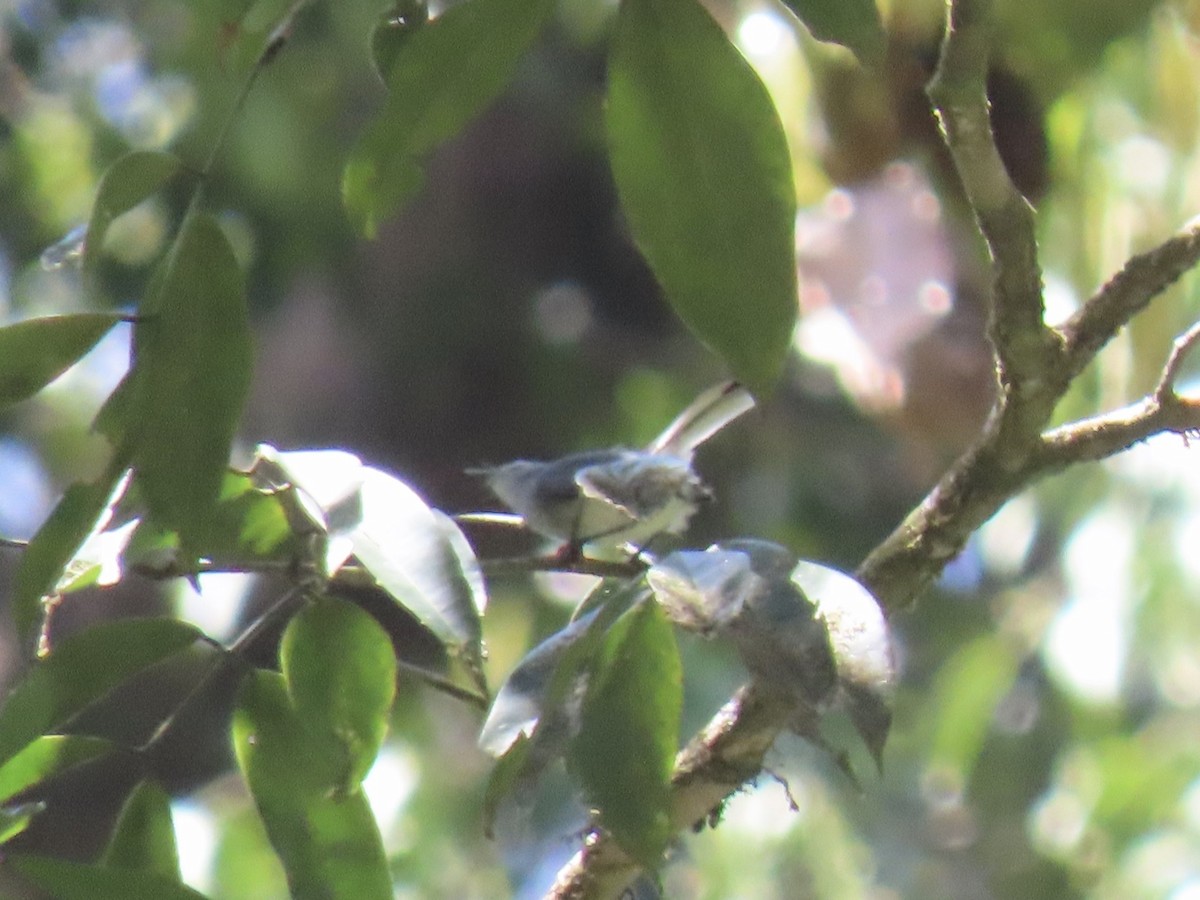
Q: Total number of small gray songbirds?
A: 1